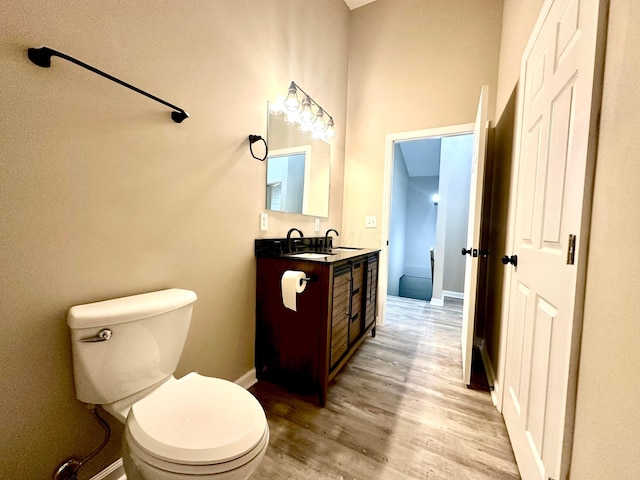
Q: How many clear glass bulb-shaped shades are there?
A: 4